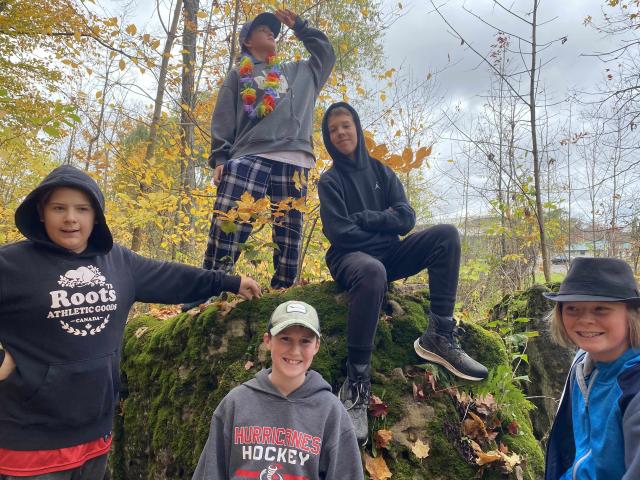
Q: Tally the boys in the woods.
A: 5